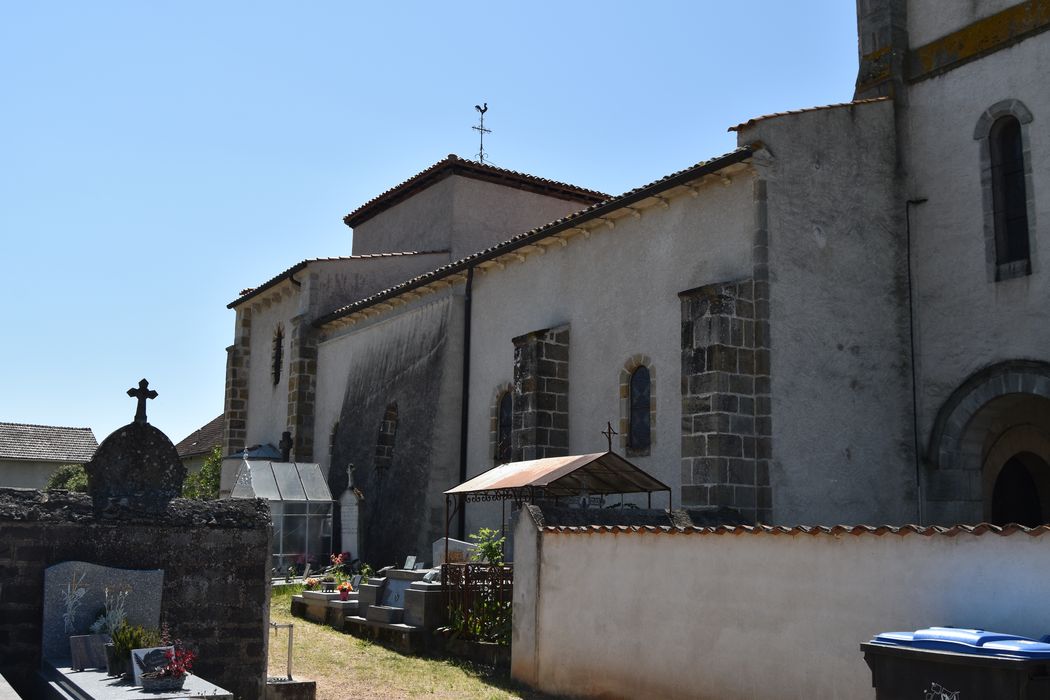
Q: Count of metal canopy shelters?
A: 1